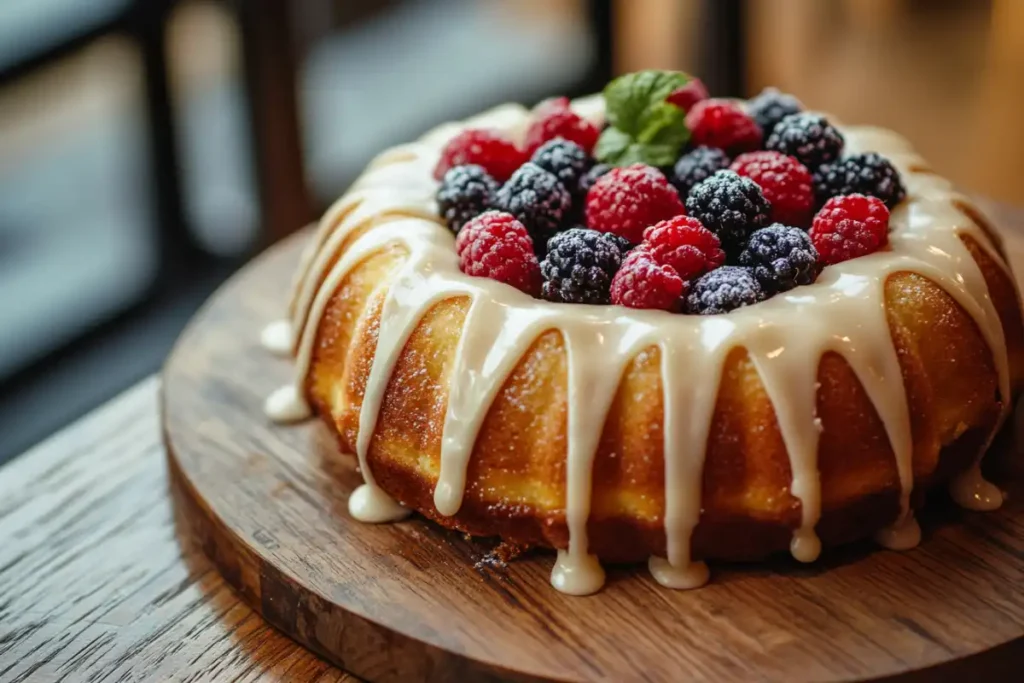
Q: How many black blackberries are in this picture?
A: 12